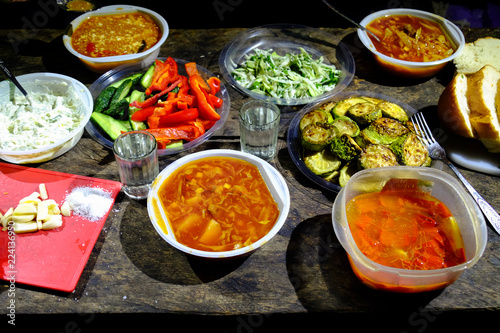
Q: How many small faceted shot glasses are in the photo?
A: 2